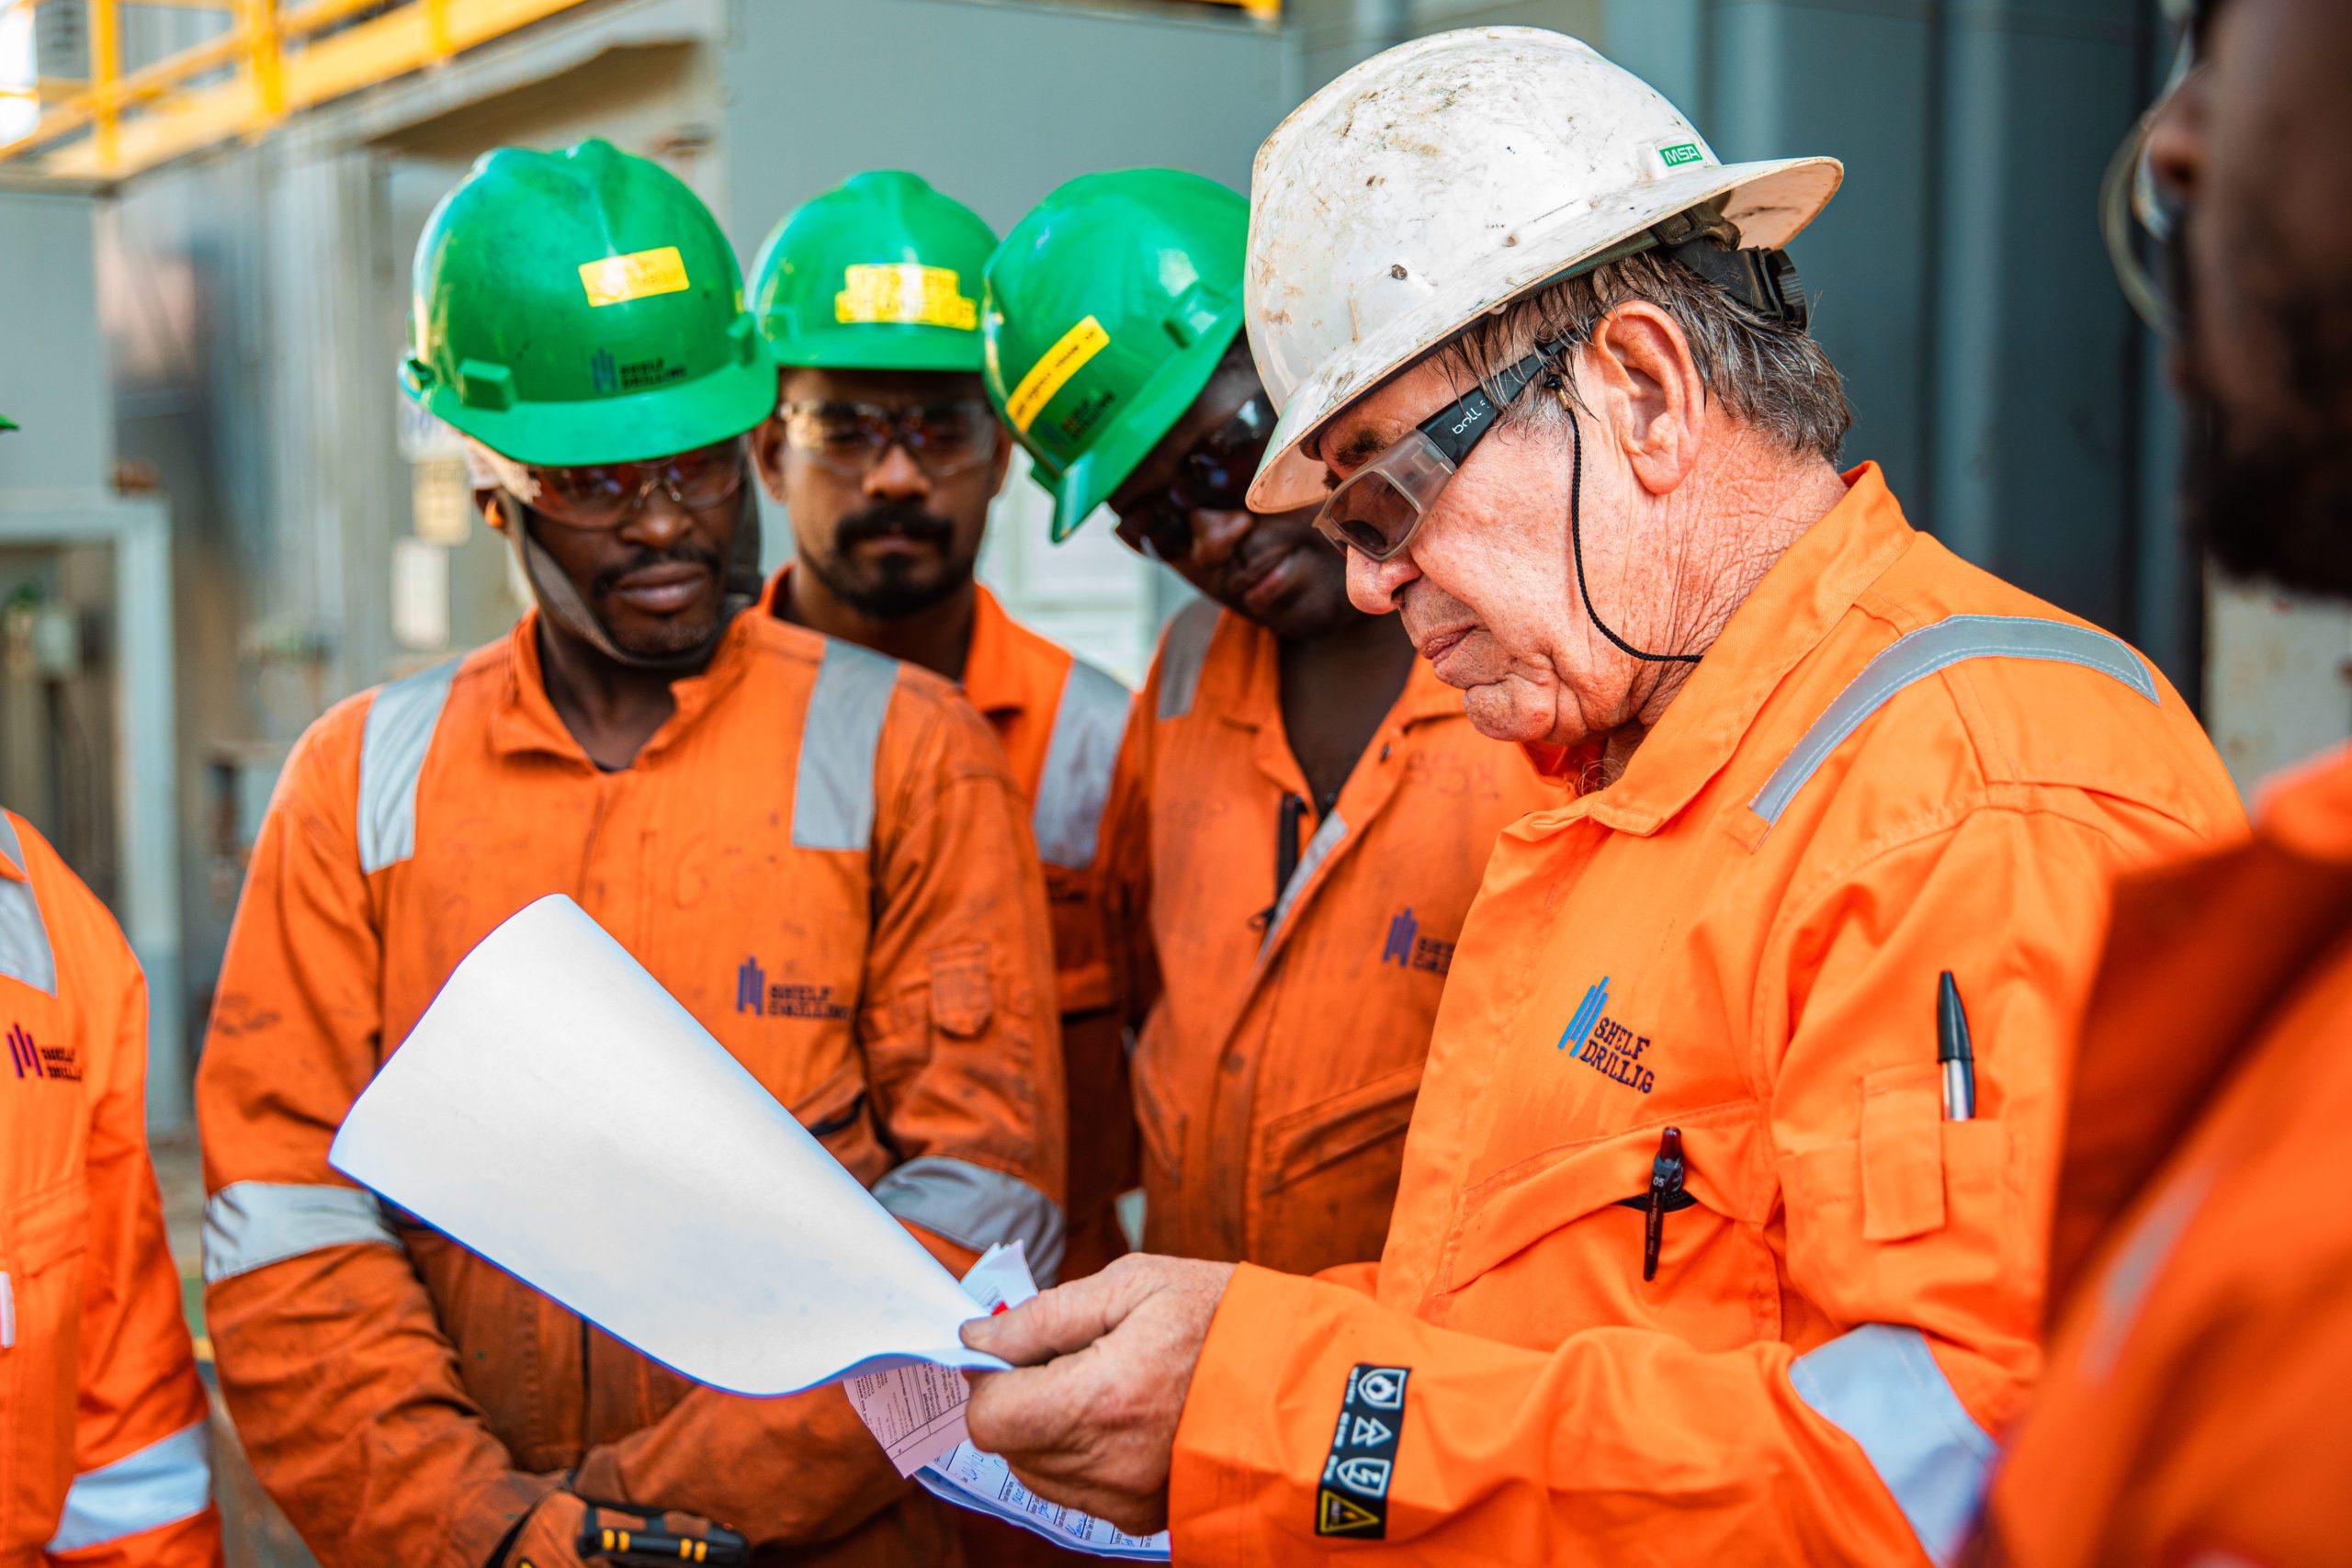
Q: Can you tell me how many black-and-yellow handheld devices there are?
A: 1